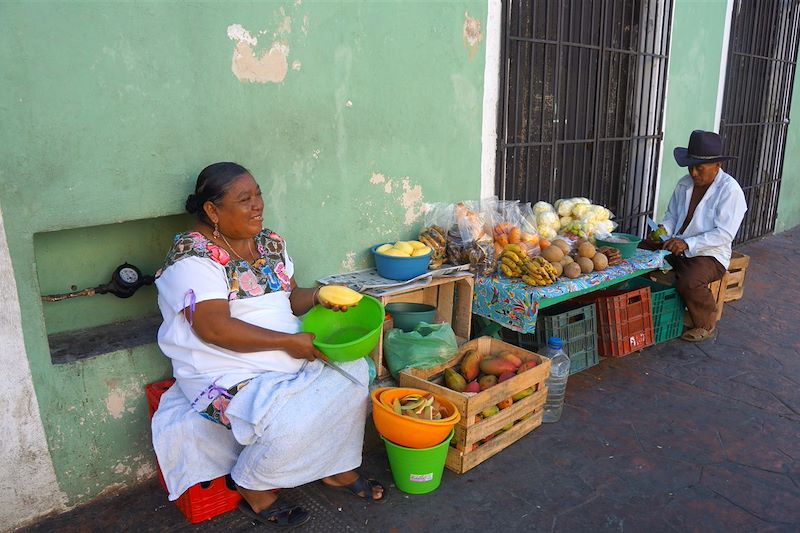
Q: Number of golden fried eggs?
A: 0